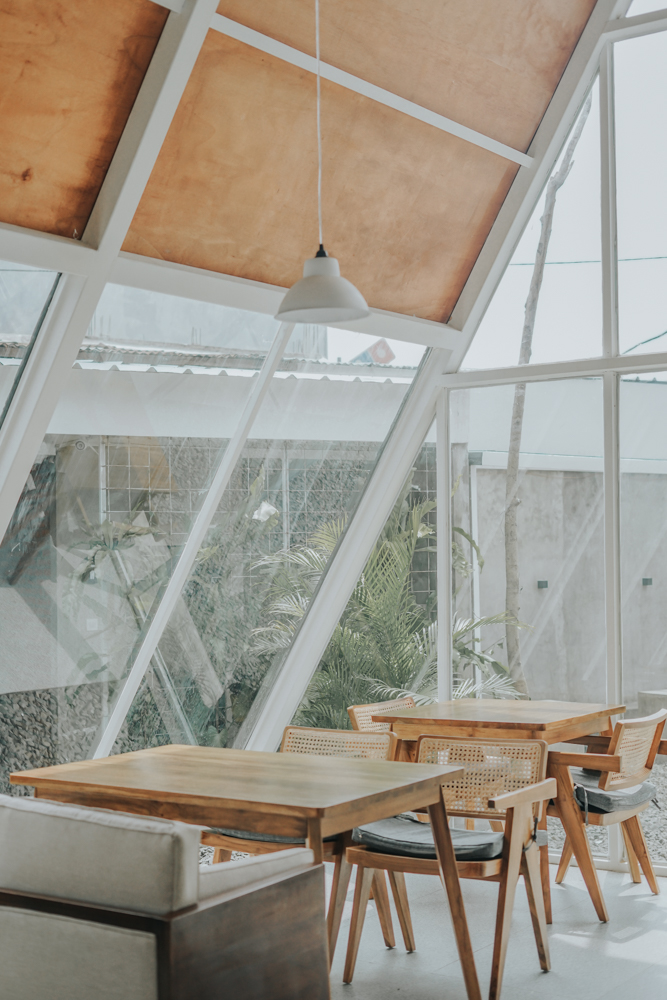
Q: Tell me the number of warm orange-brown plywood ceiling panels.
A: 3